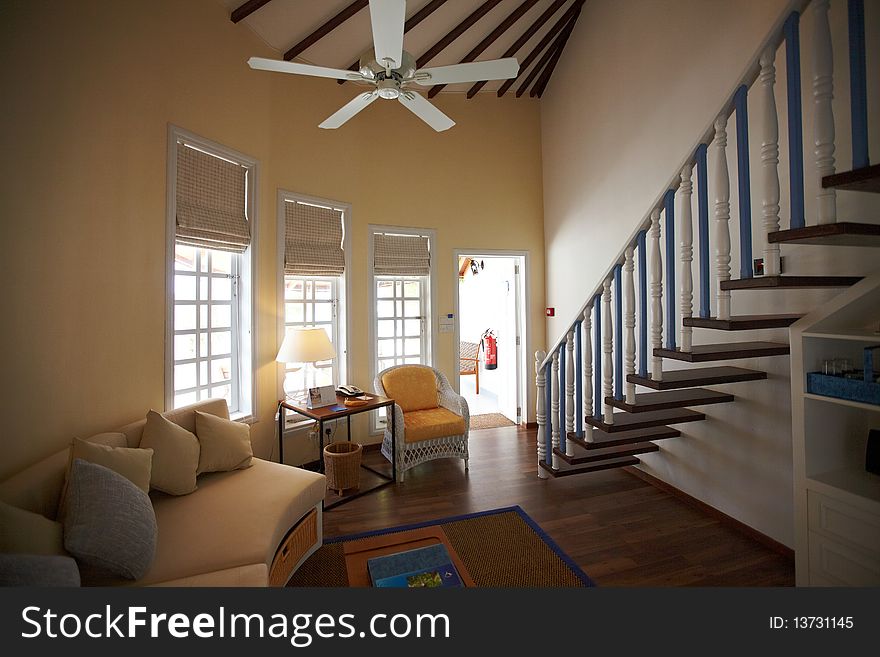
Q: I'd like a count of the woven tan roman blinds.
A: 3